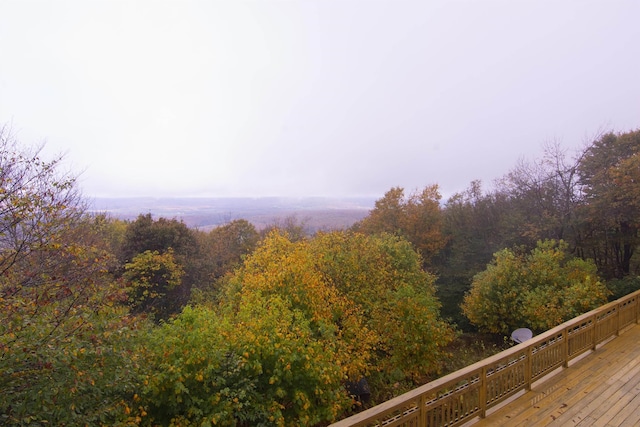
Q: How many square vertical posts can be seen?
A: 7